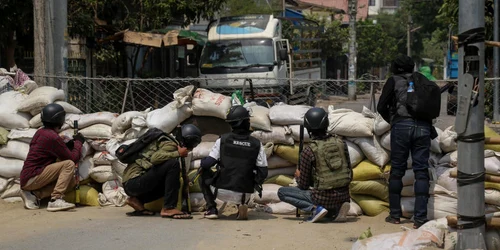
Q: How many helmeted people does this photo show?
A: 4